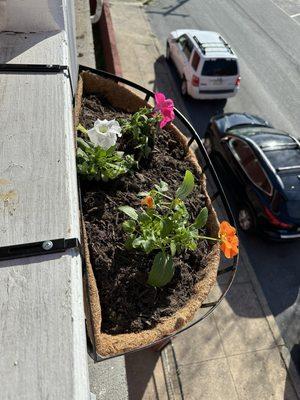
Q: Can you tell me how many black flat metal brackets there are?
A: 2